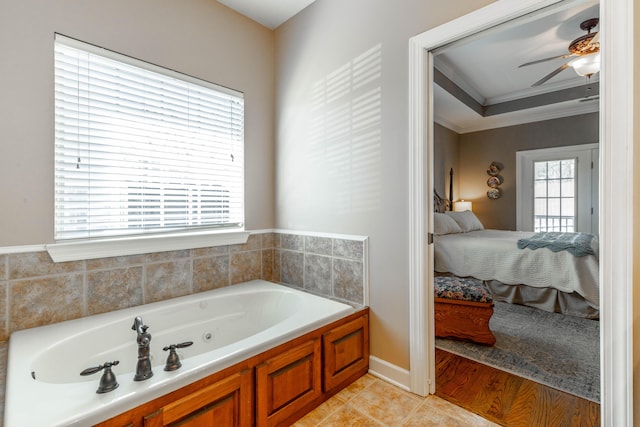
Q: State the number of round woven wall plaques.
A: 3